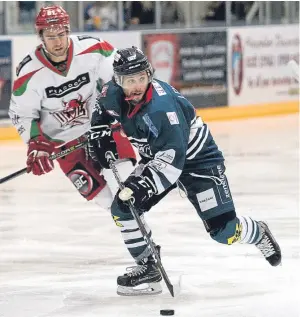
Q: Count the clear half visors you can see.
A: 2